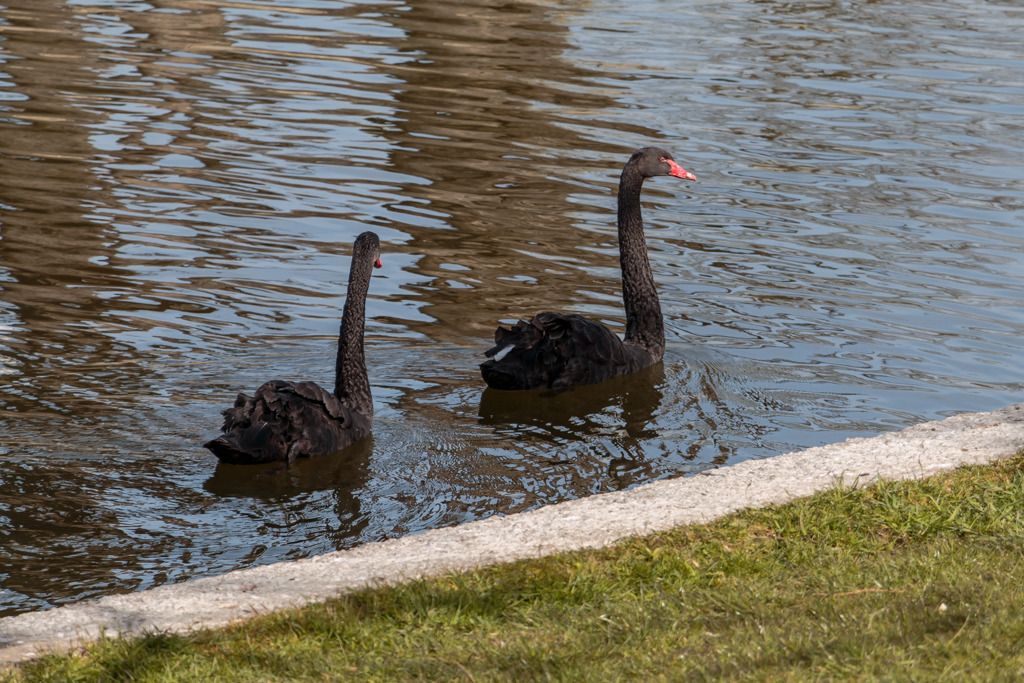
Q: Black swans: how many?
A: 2